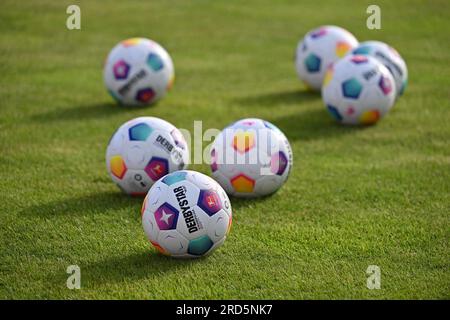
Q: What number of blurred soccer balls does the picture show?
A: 4